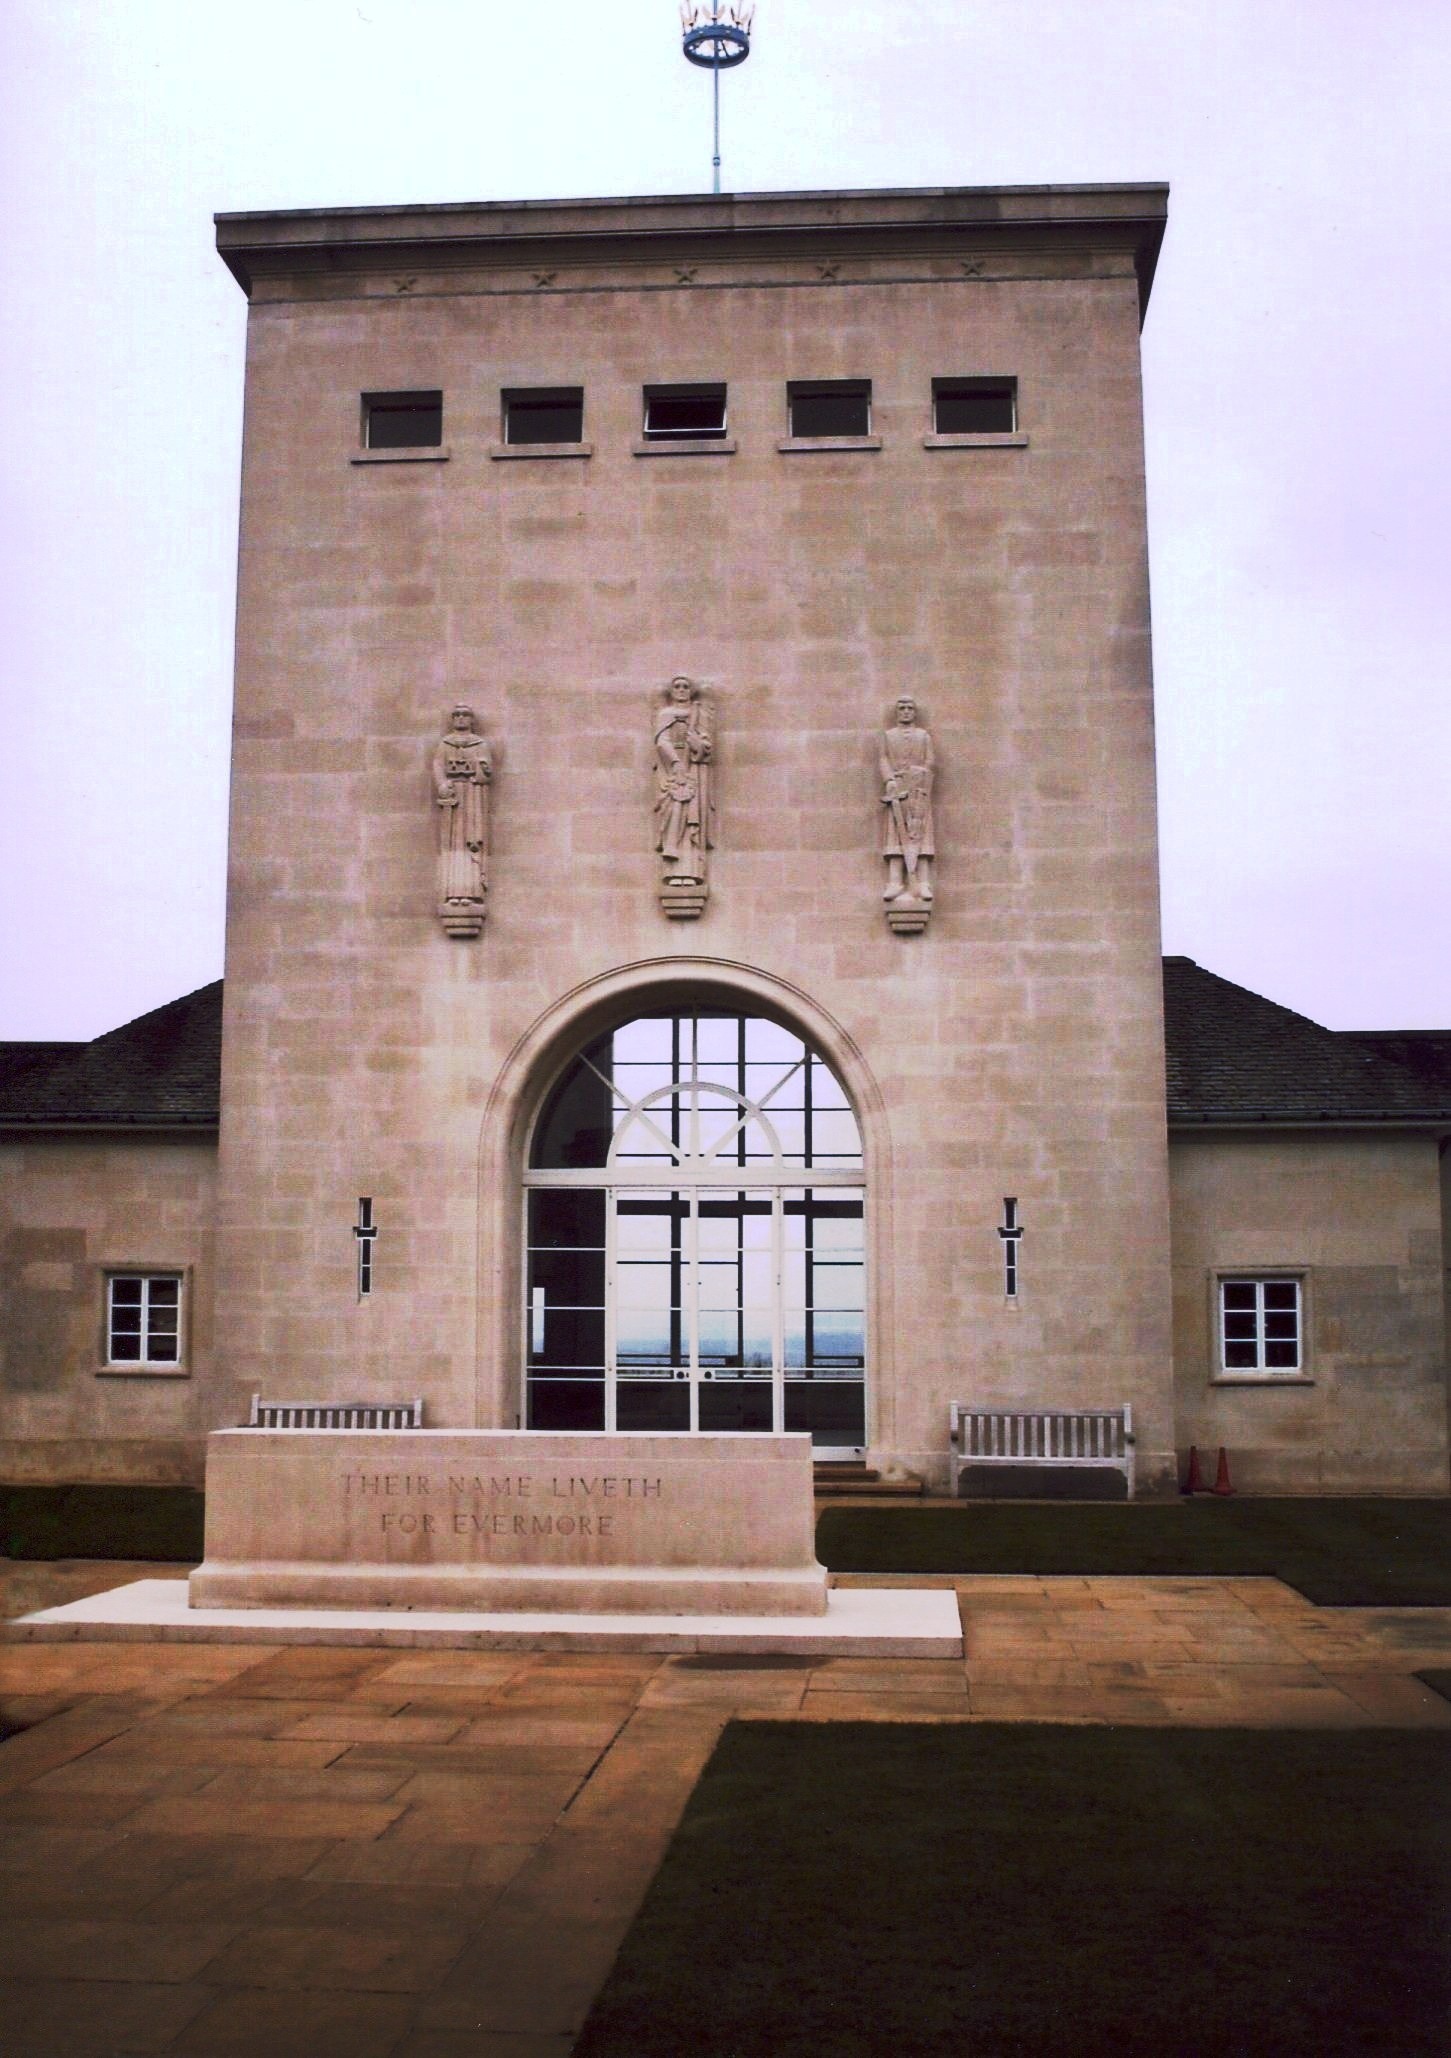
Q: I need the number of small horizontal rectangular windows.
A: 5